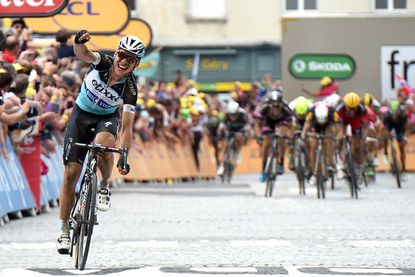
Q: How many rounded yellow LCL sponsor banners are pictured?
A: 2